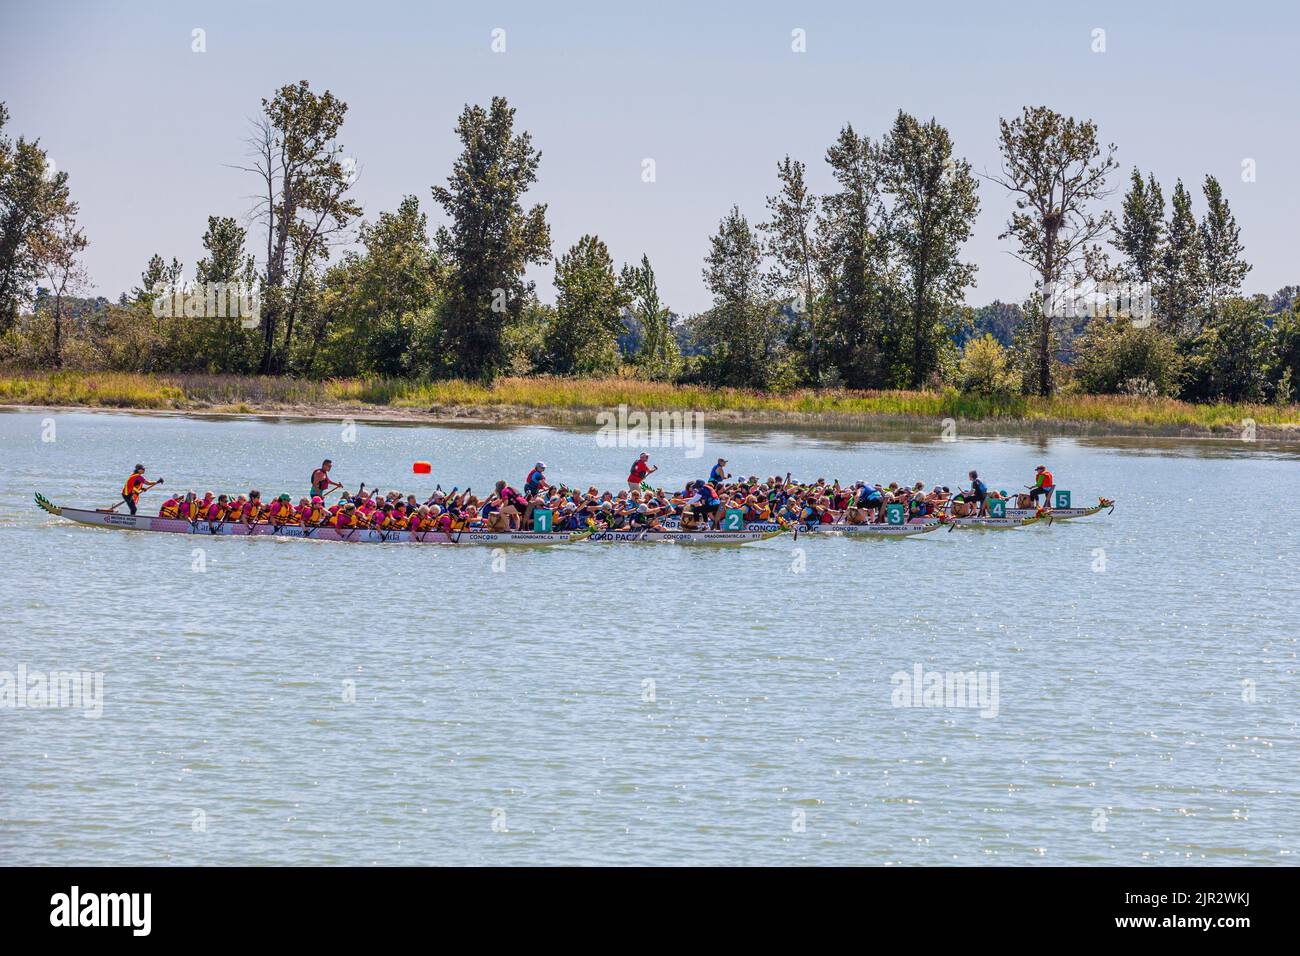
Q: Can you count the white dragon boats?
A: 5